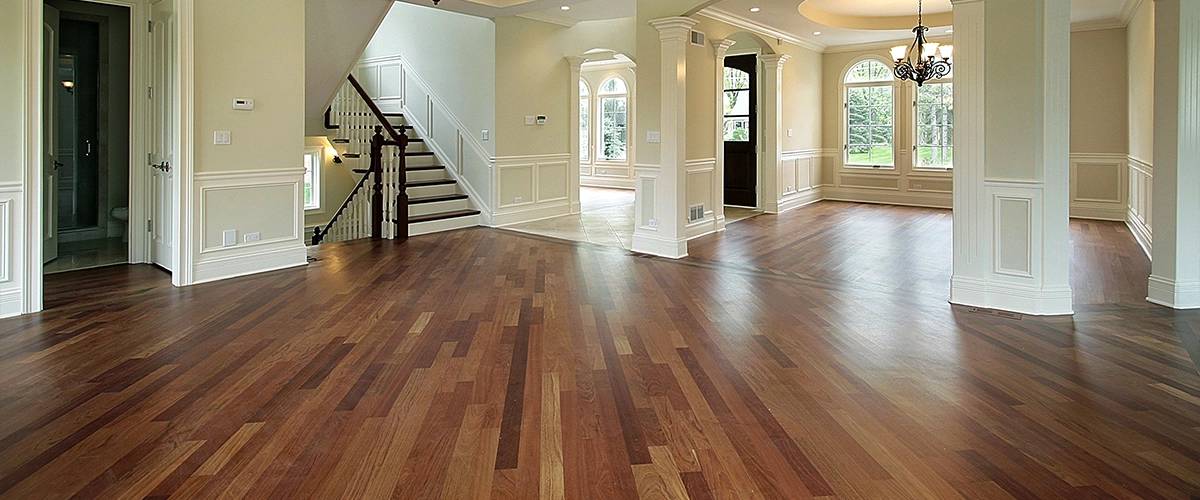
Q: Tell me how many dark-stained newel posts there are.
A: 3